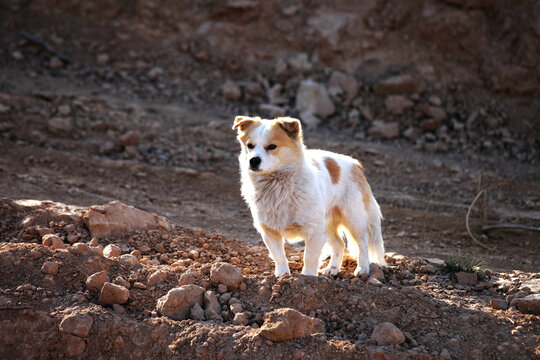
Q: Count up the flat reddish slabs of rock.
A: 1